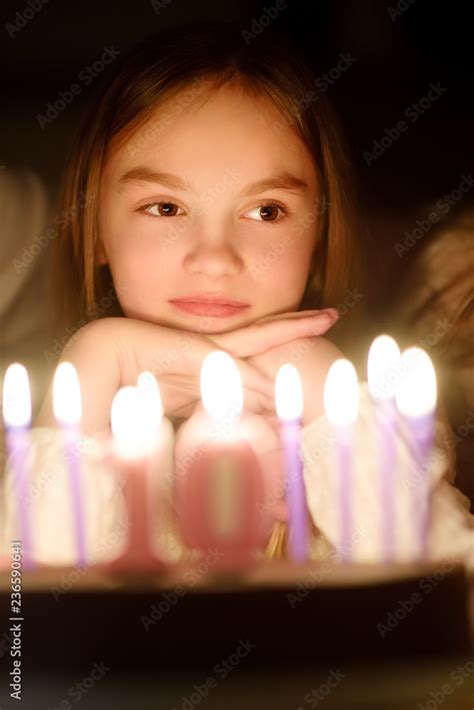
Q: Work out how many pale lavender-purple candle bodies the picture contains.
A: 6